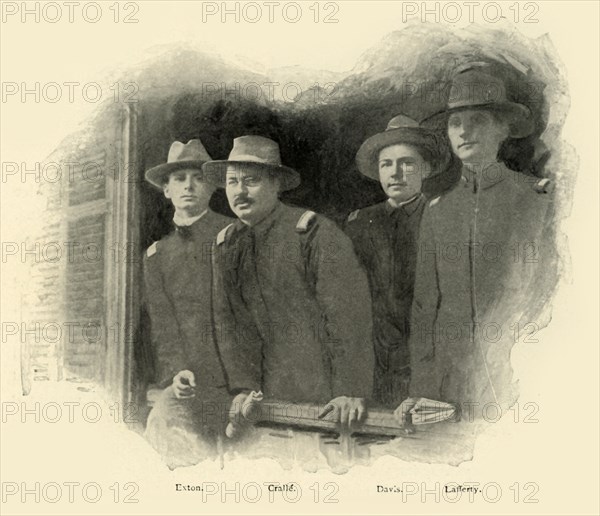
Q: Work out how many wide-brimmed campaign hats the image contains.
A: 4